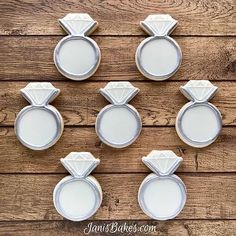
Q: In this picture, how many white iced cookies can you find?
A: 7